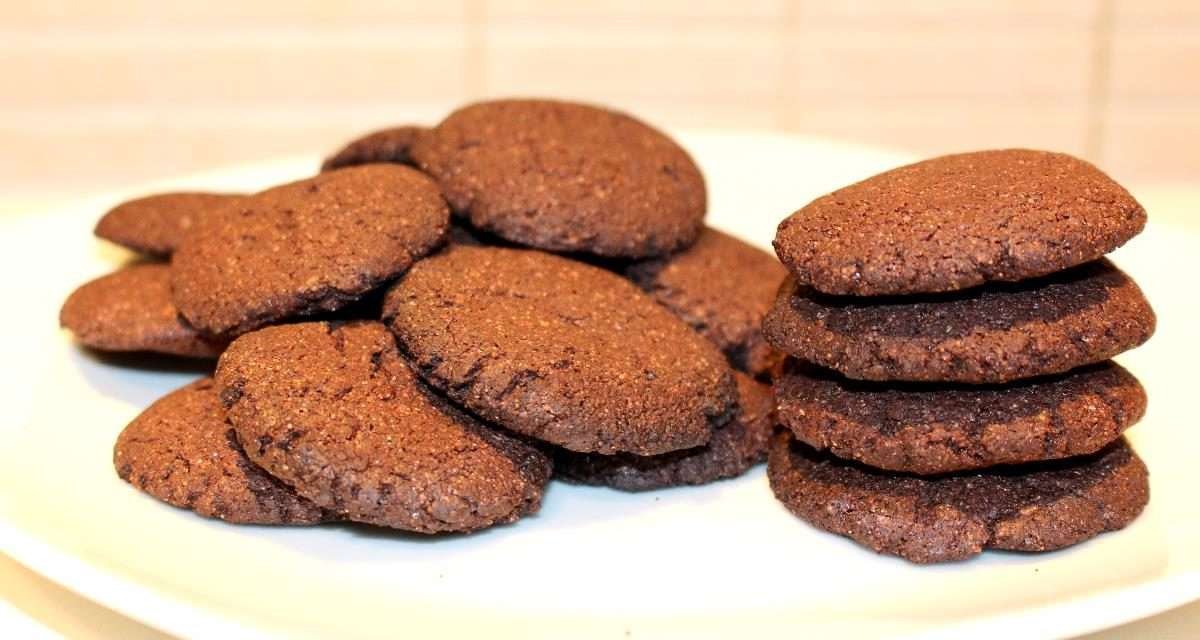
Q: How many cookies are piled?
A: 4